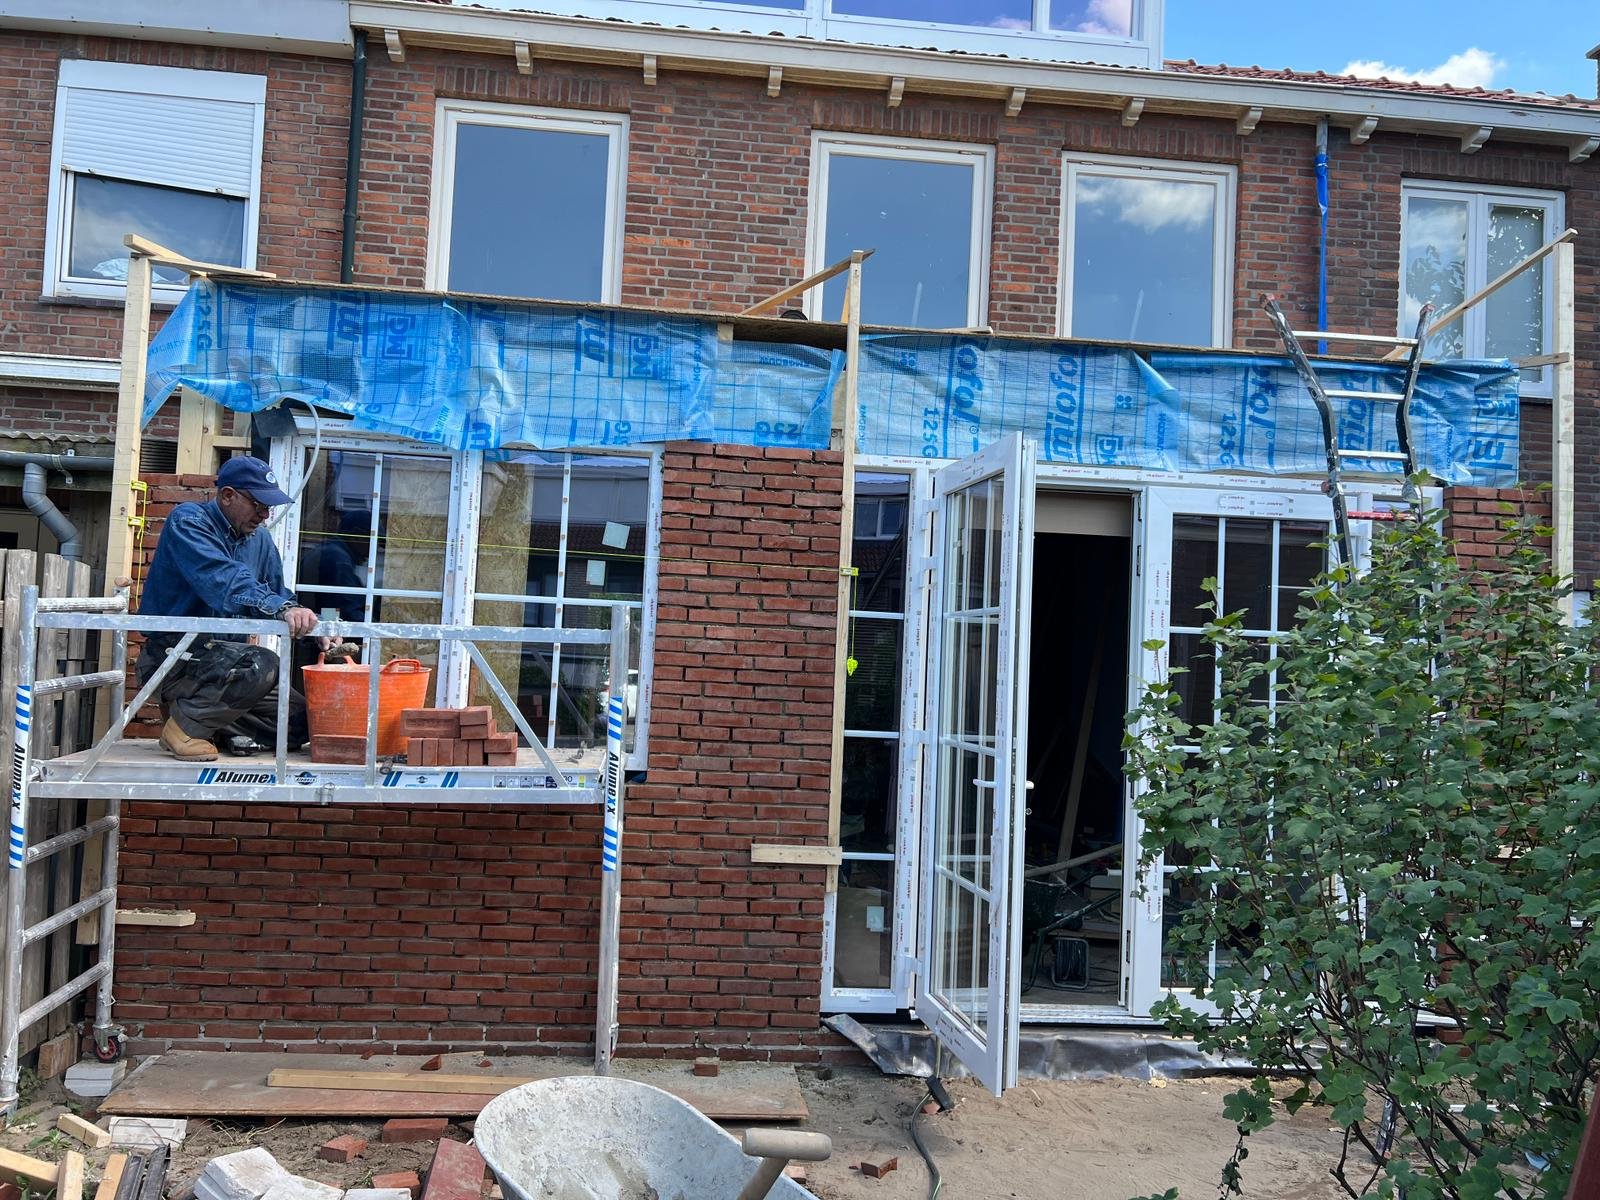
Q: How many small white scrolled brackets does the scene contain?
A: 11